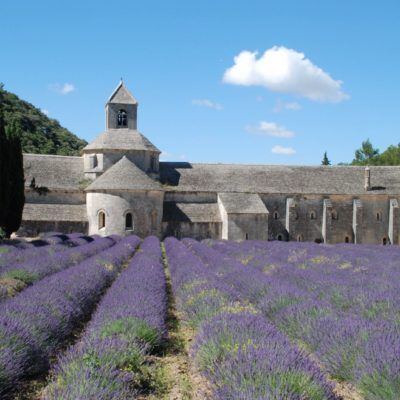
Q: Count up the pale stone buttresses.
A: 4